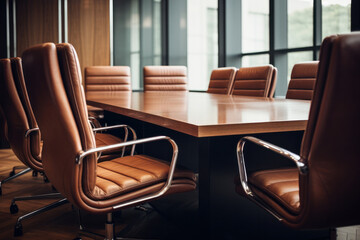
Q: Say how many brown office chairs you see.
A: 8